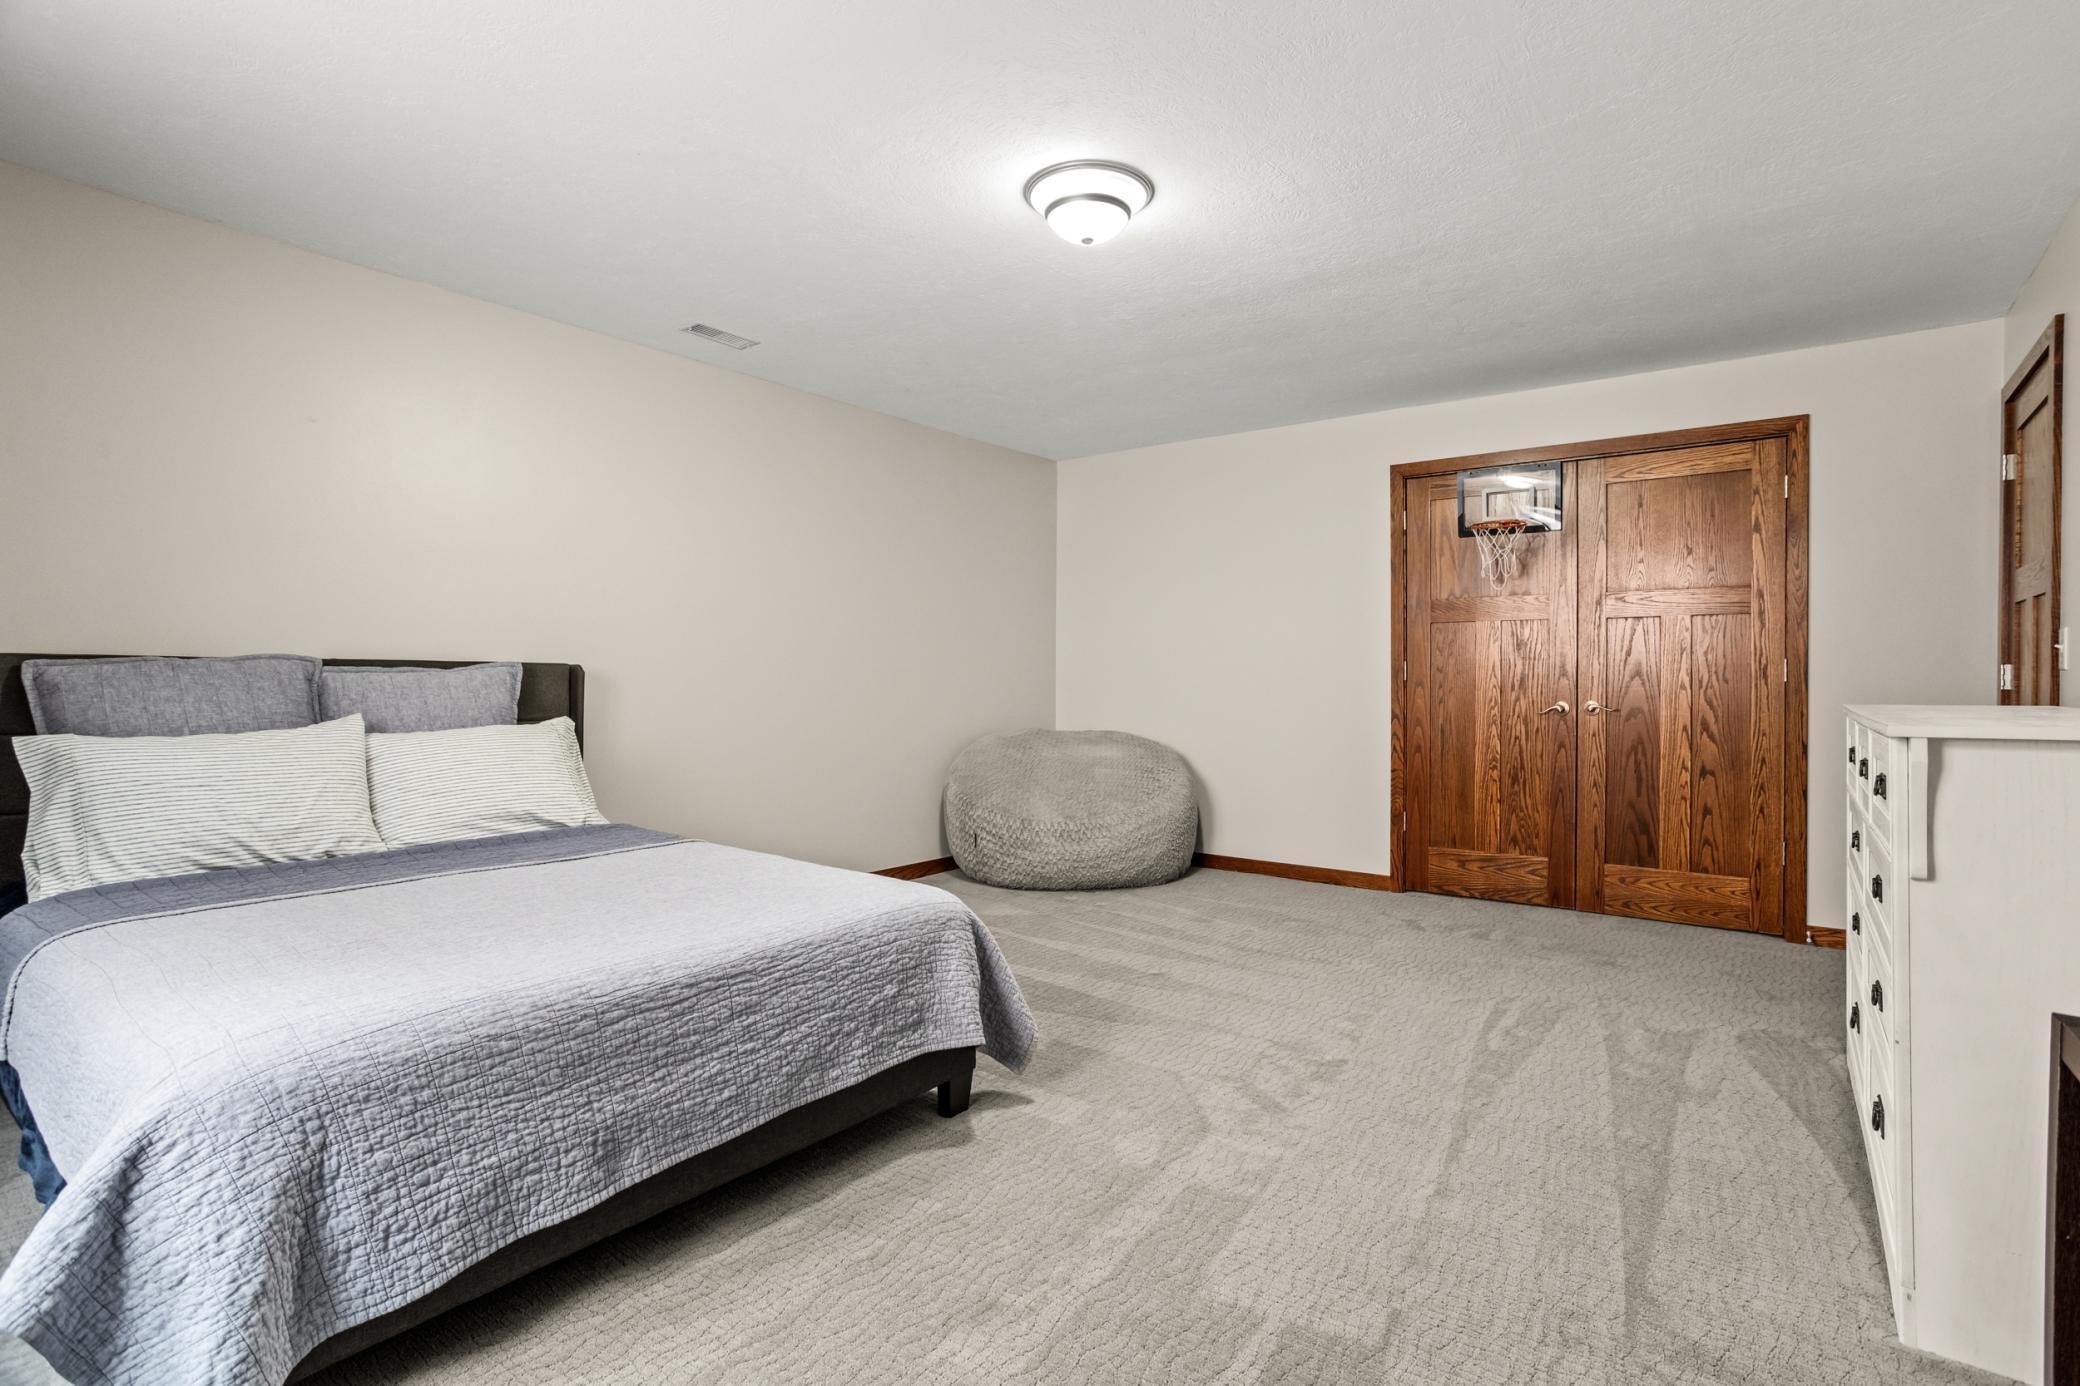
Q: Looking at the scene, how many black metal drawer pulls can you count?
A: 9